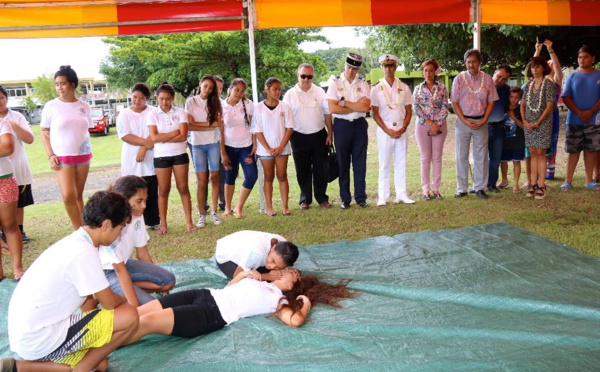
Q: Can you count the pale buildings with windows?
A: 1